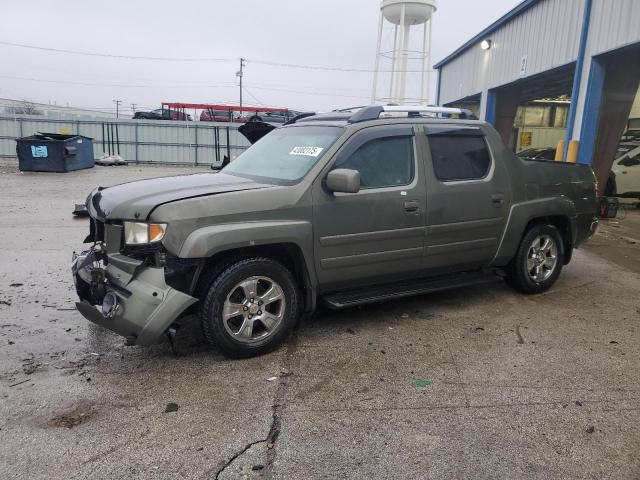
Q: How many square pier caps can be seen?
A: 0